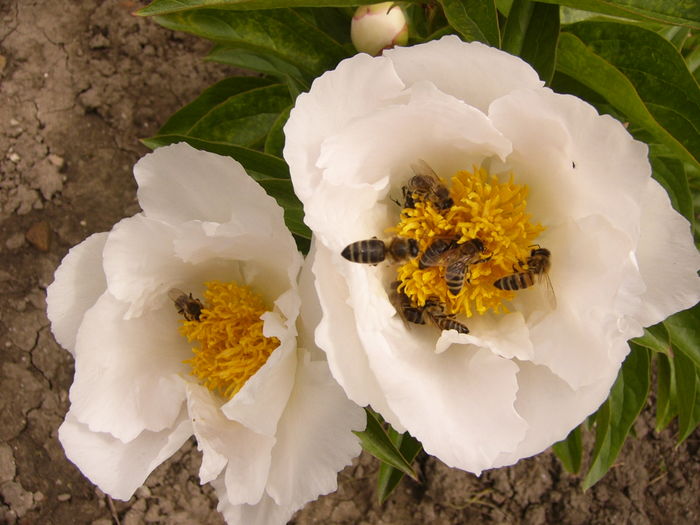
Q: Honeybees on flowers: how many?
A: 8